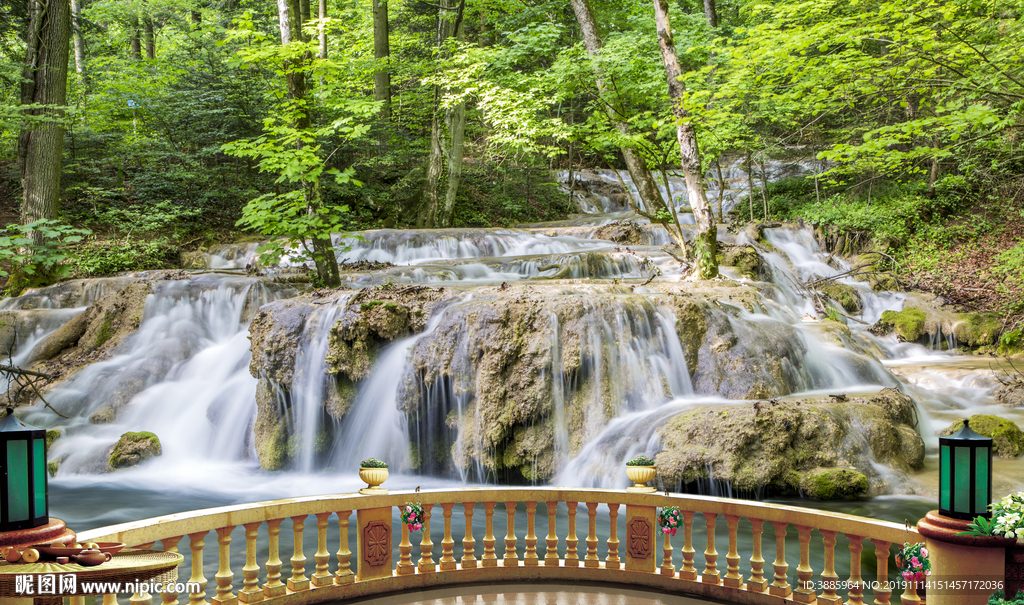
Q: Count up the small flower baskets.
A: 3